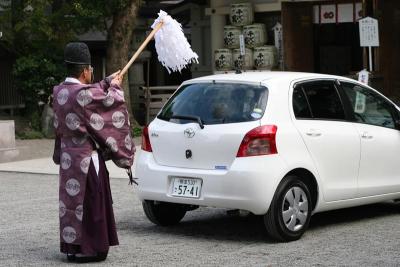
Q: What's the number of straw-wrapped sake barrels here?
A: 6